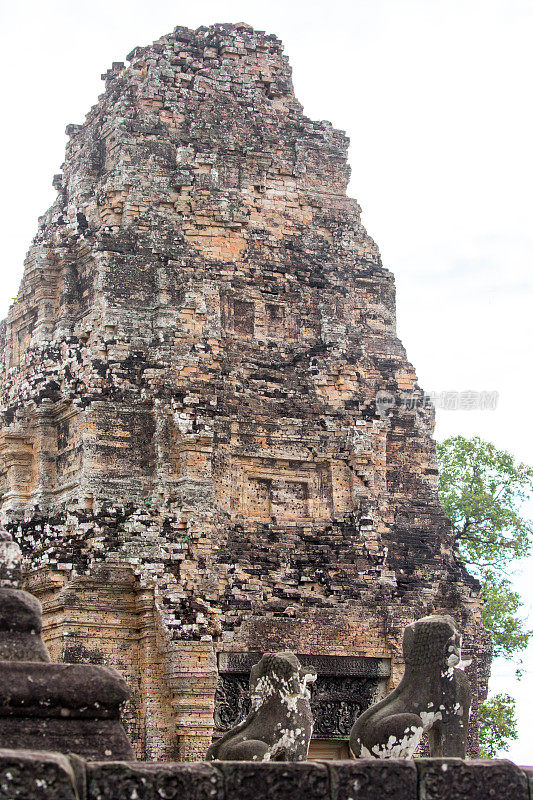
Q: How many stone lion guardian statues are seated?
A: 2